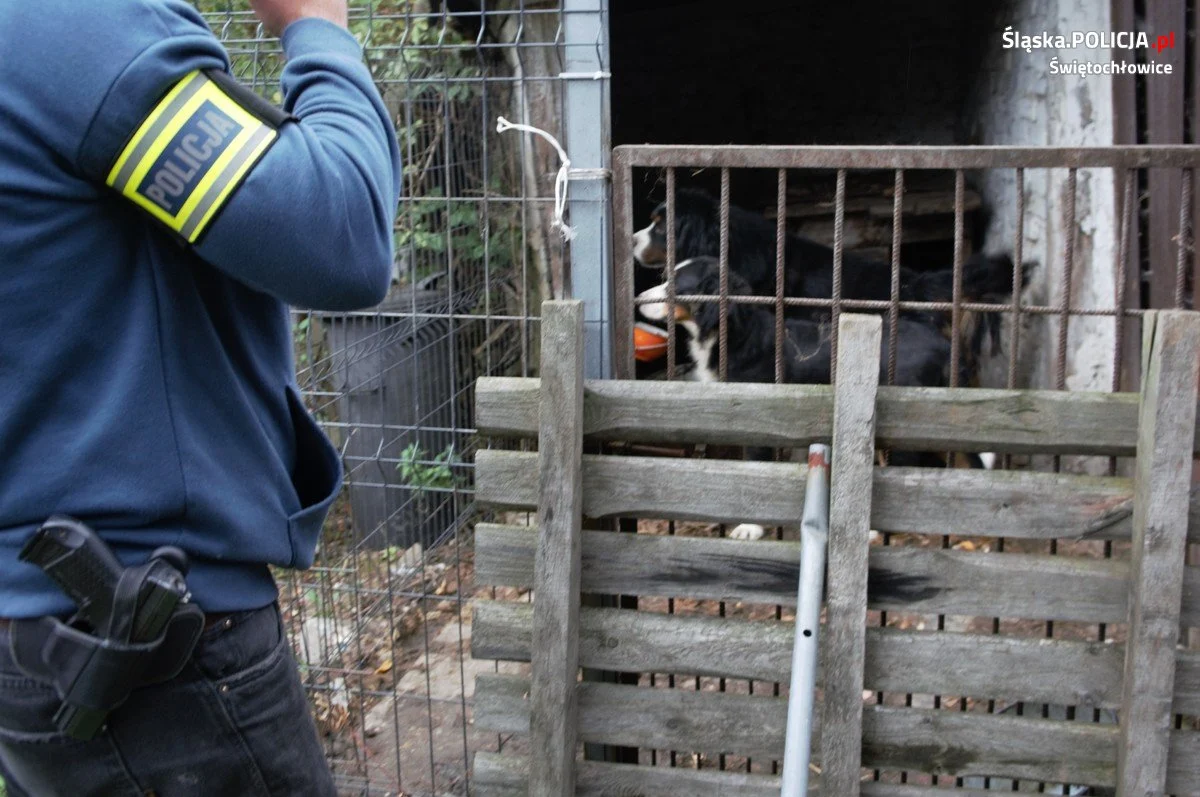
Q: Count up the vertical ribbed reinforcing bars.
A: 10